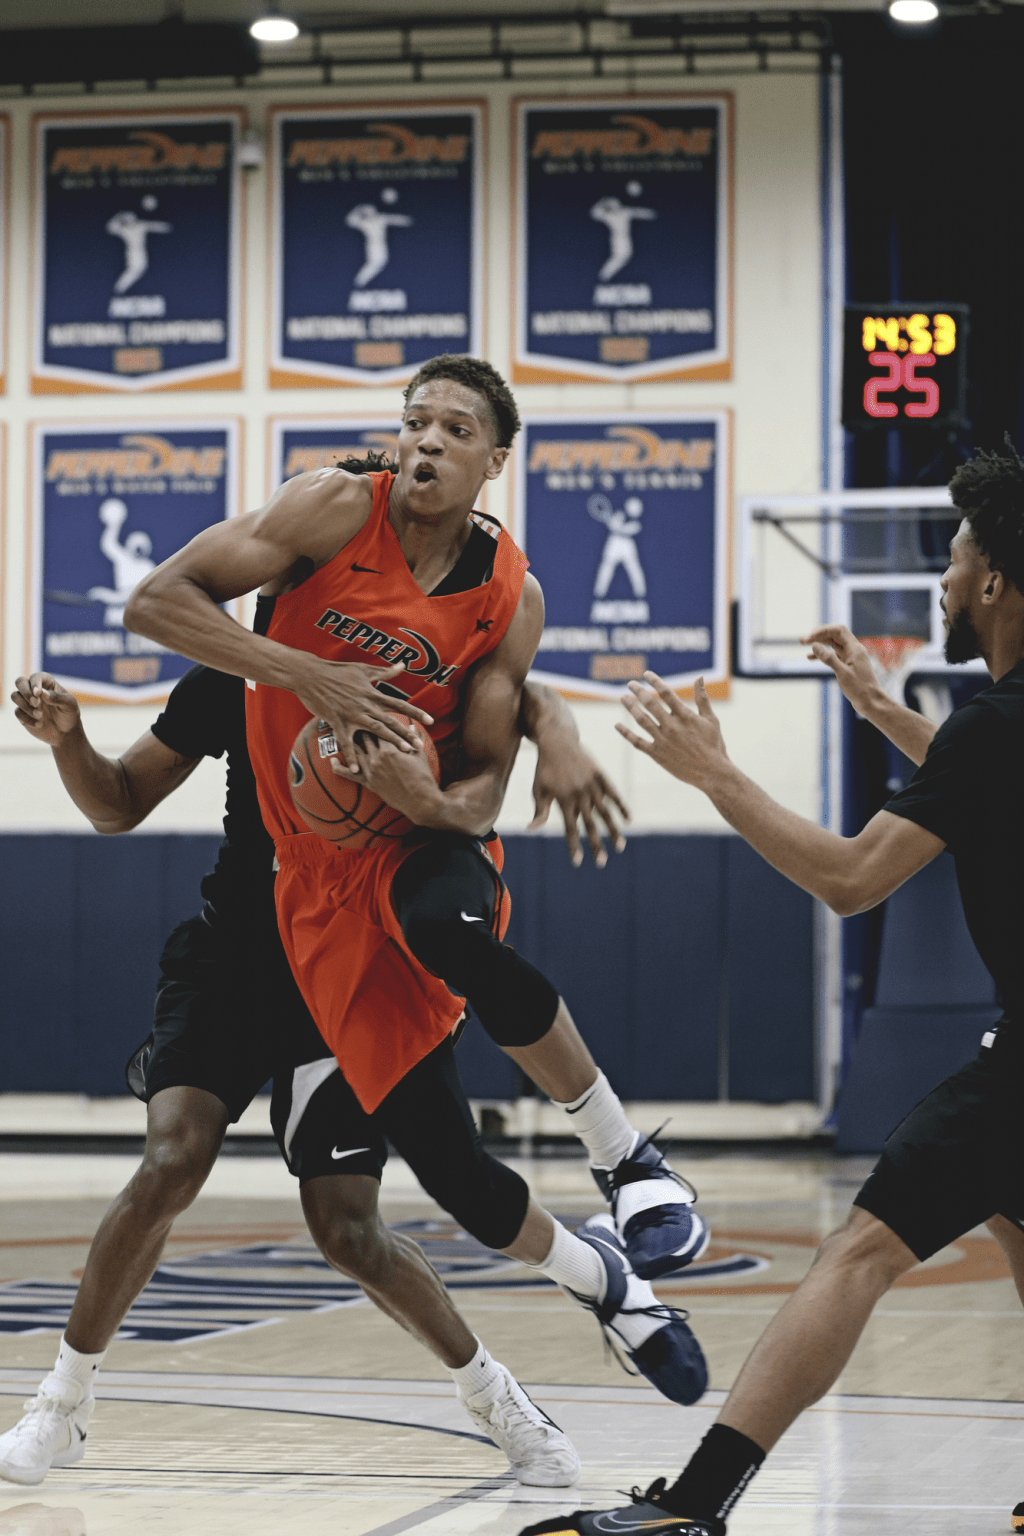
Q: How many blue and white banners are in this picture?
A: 6